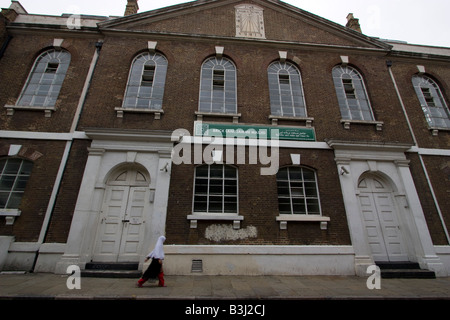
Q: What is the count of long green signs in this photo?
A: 1